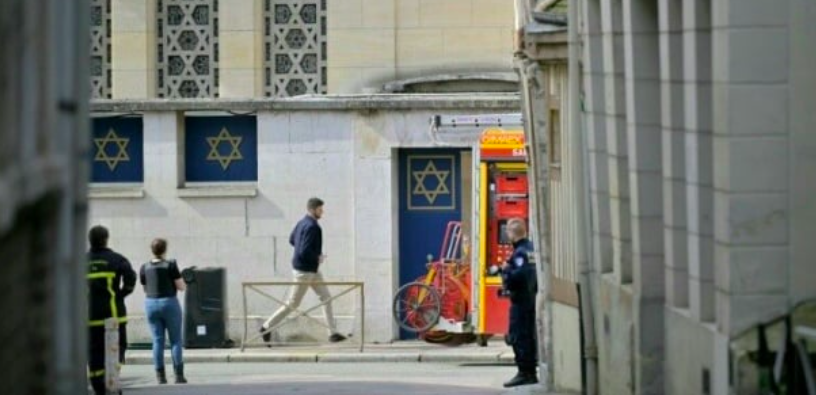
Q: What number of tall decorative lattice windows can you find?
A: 3